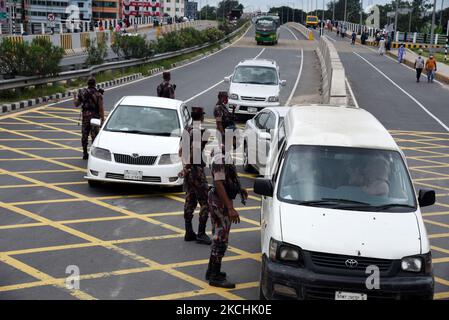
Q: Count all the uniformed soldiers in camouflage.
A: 5